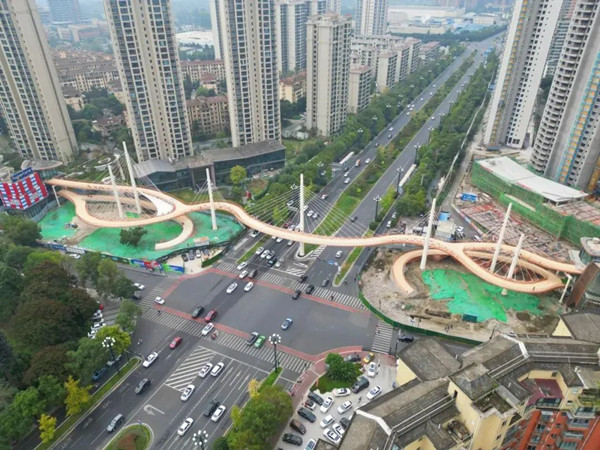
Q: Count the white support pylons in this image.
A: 7